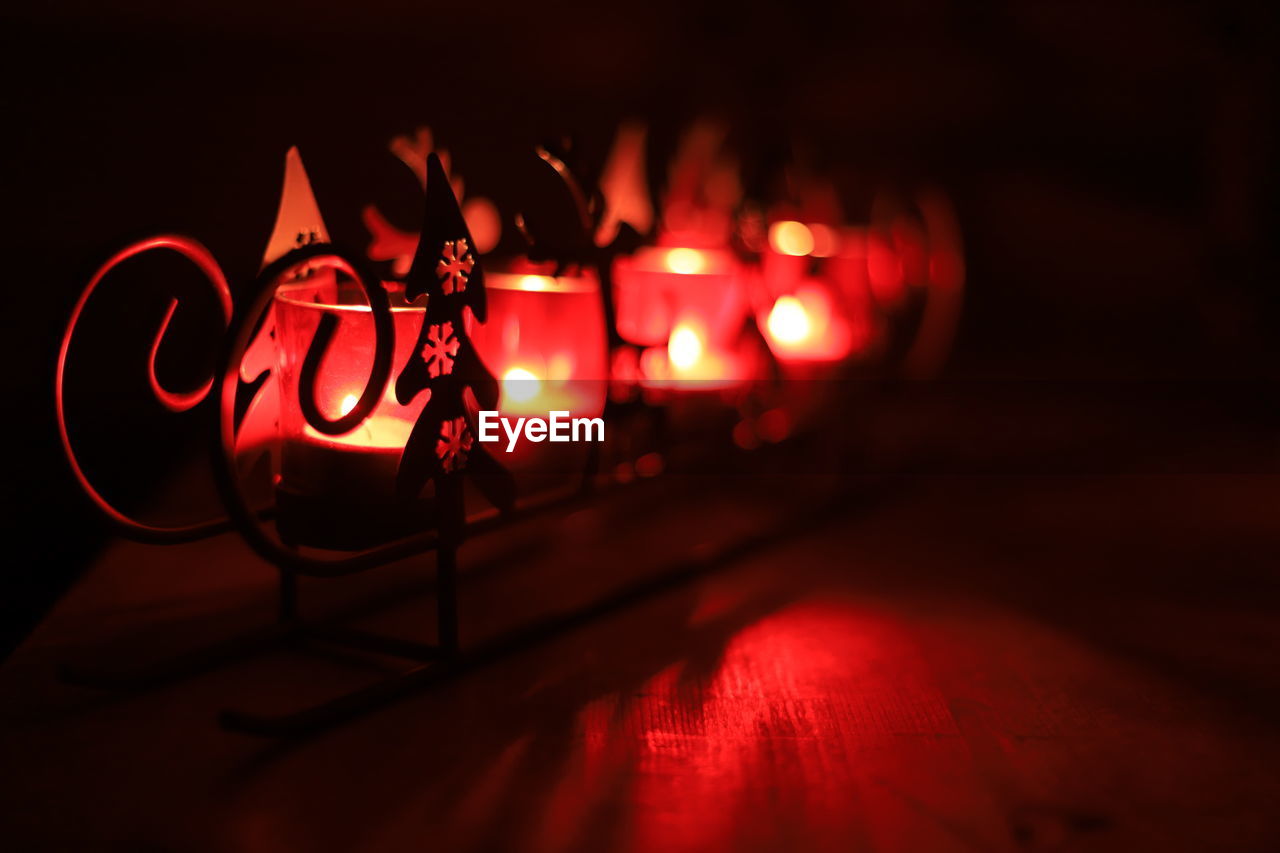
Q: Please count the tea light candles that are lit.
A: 4